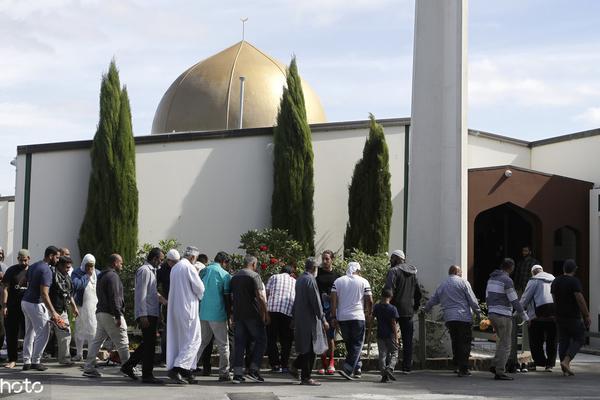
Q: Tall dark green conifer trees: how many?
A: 3